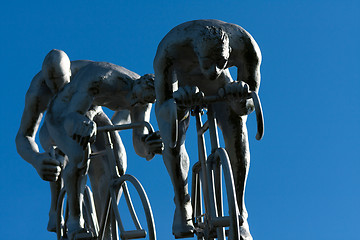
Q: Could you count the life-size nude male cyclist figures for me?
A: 3